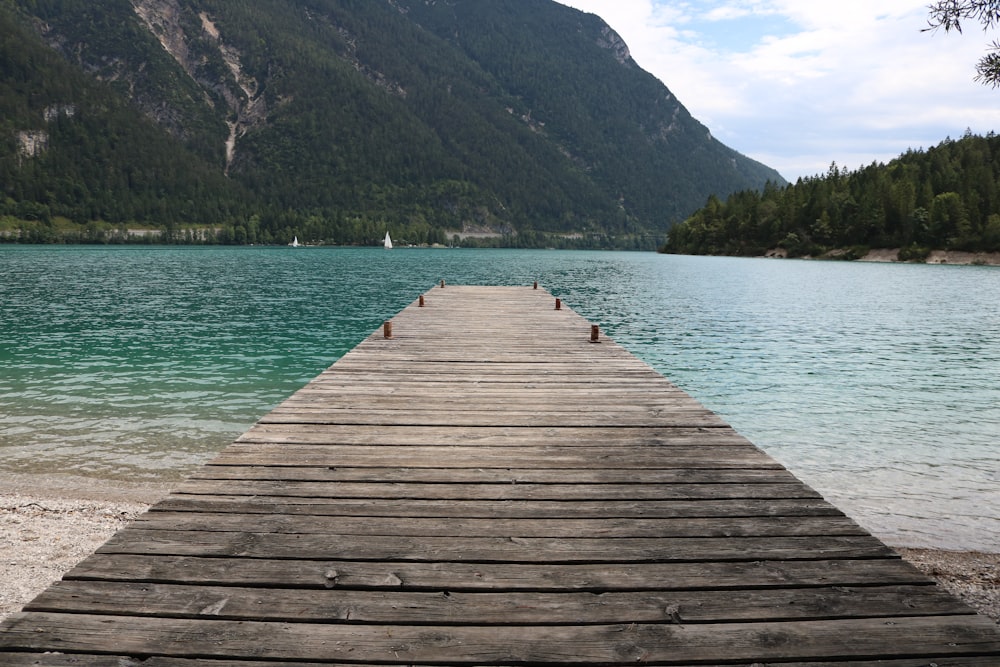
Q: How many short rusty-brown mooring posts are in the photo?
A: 6